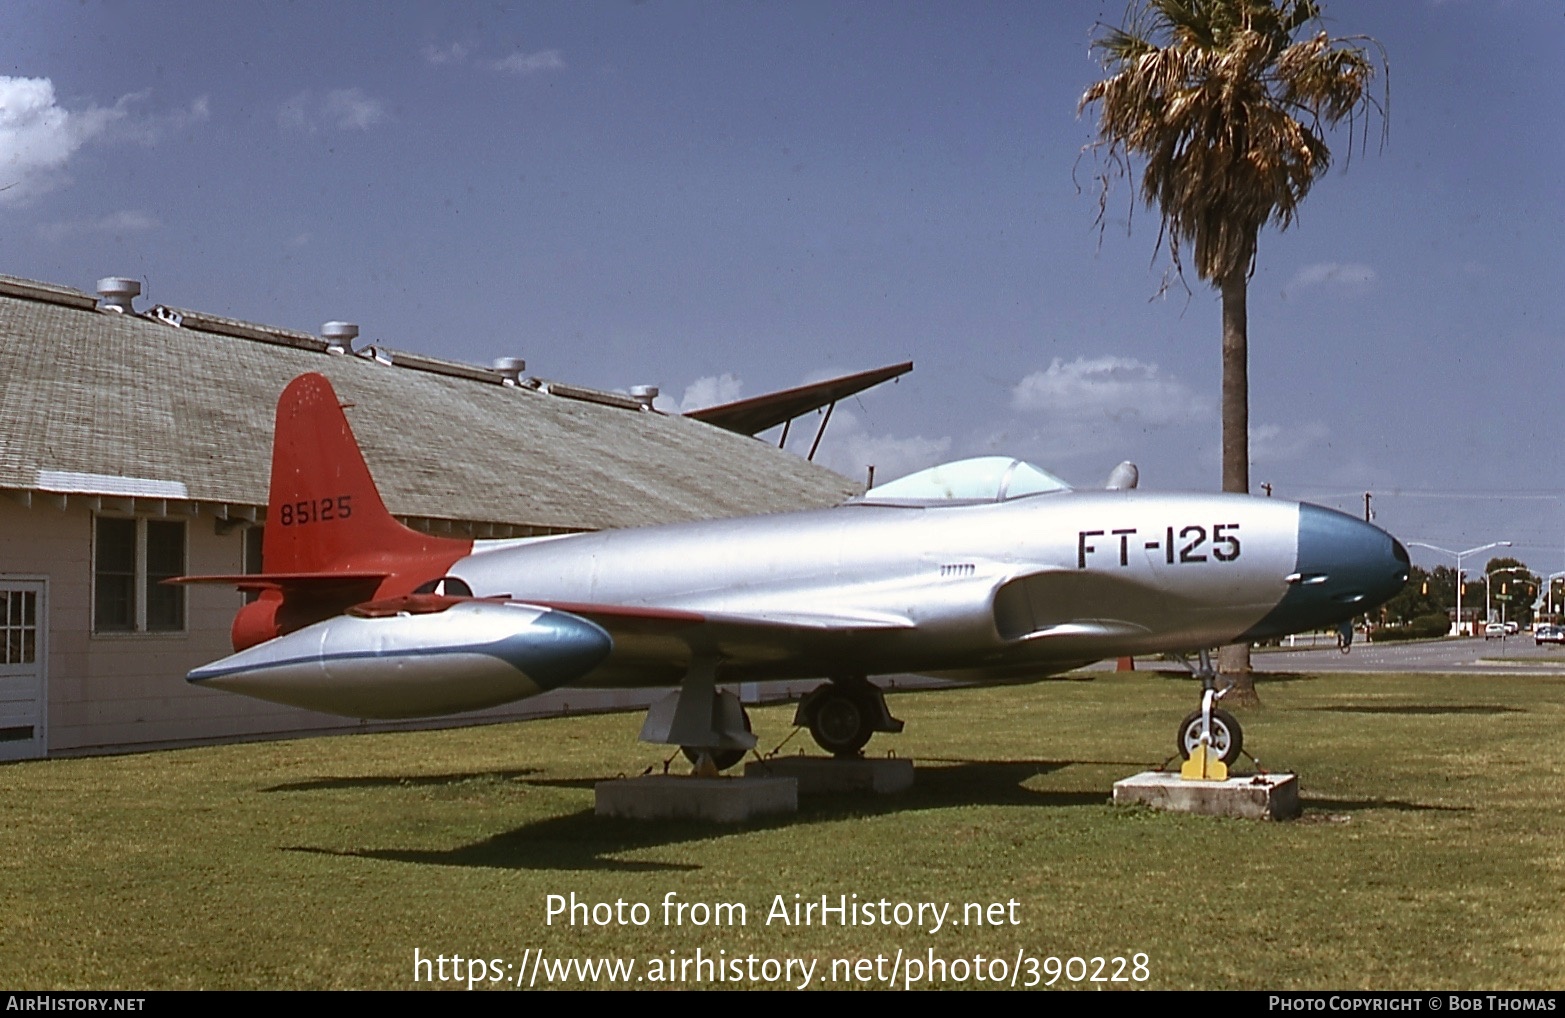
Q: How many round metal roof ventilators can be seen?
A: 4